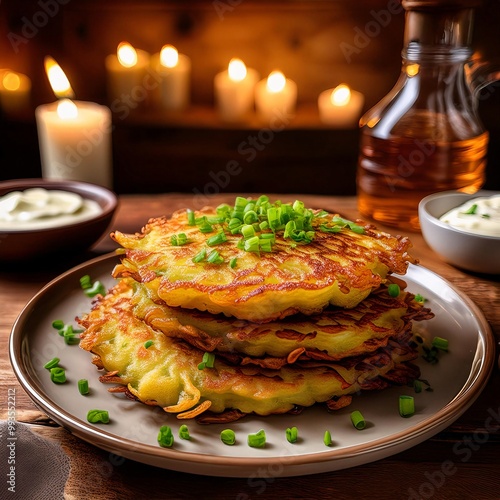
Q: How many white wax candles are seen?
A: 7